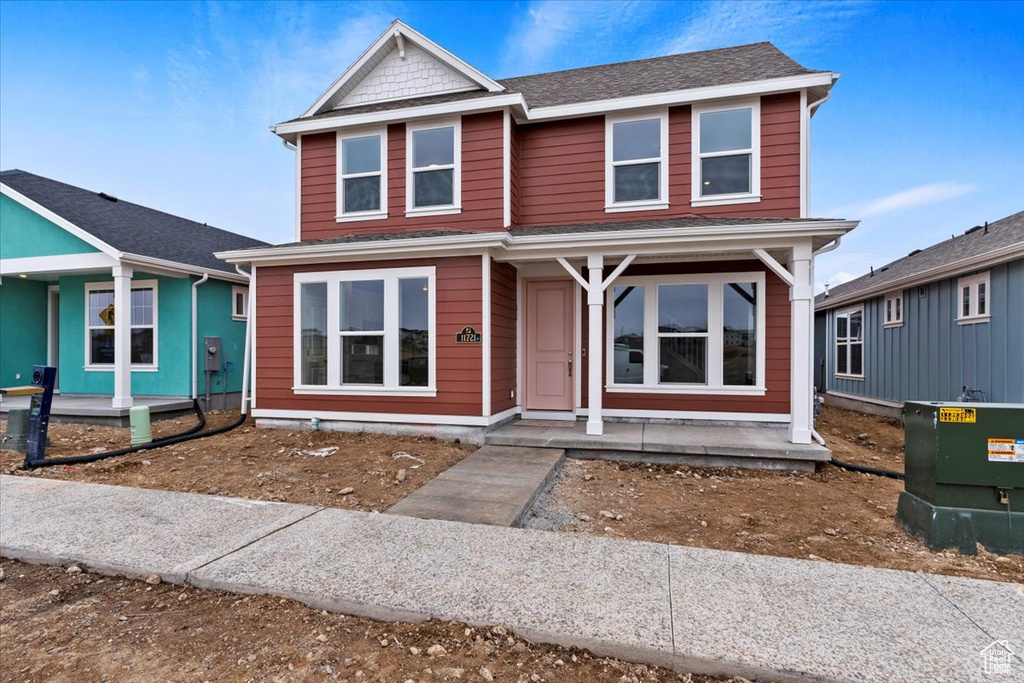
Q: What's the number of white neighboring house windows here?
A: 5